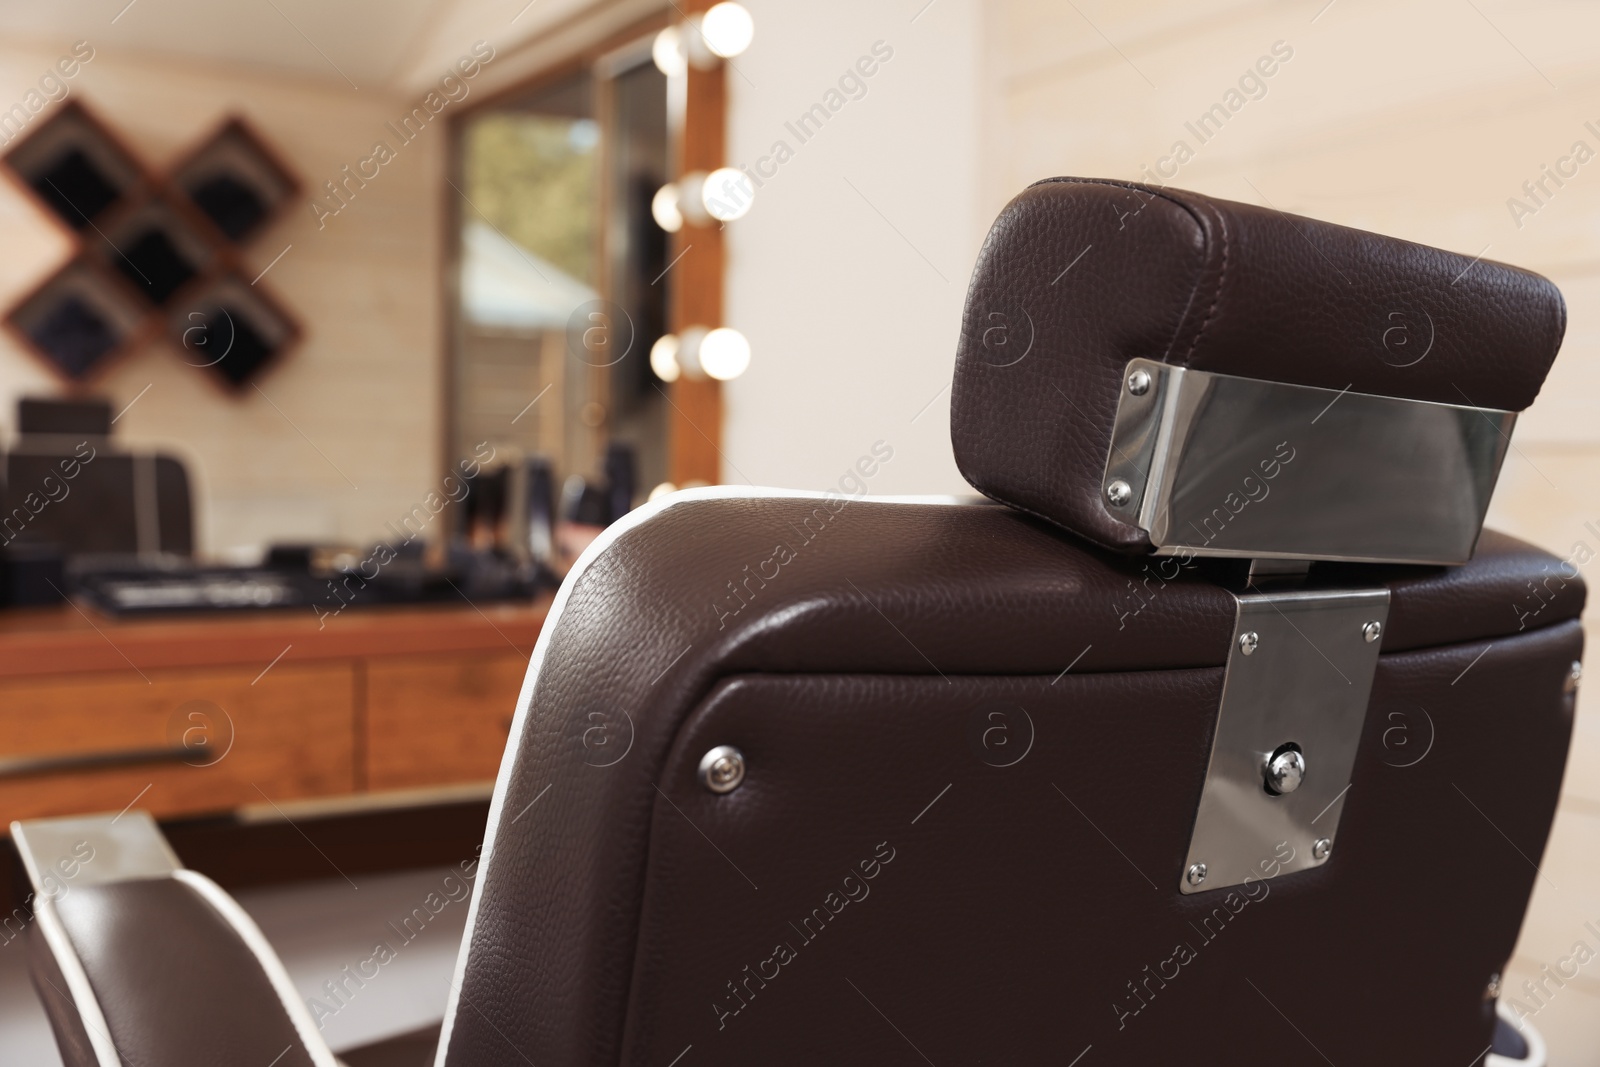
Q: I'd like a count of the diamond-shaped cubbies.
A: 5